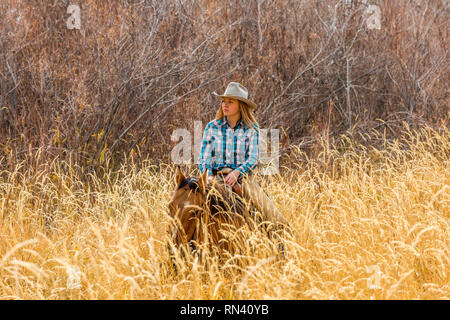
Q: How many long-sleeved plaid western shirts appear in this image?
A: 1